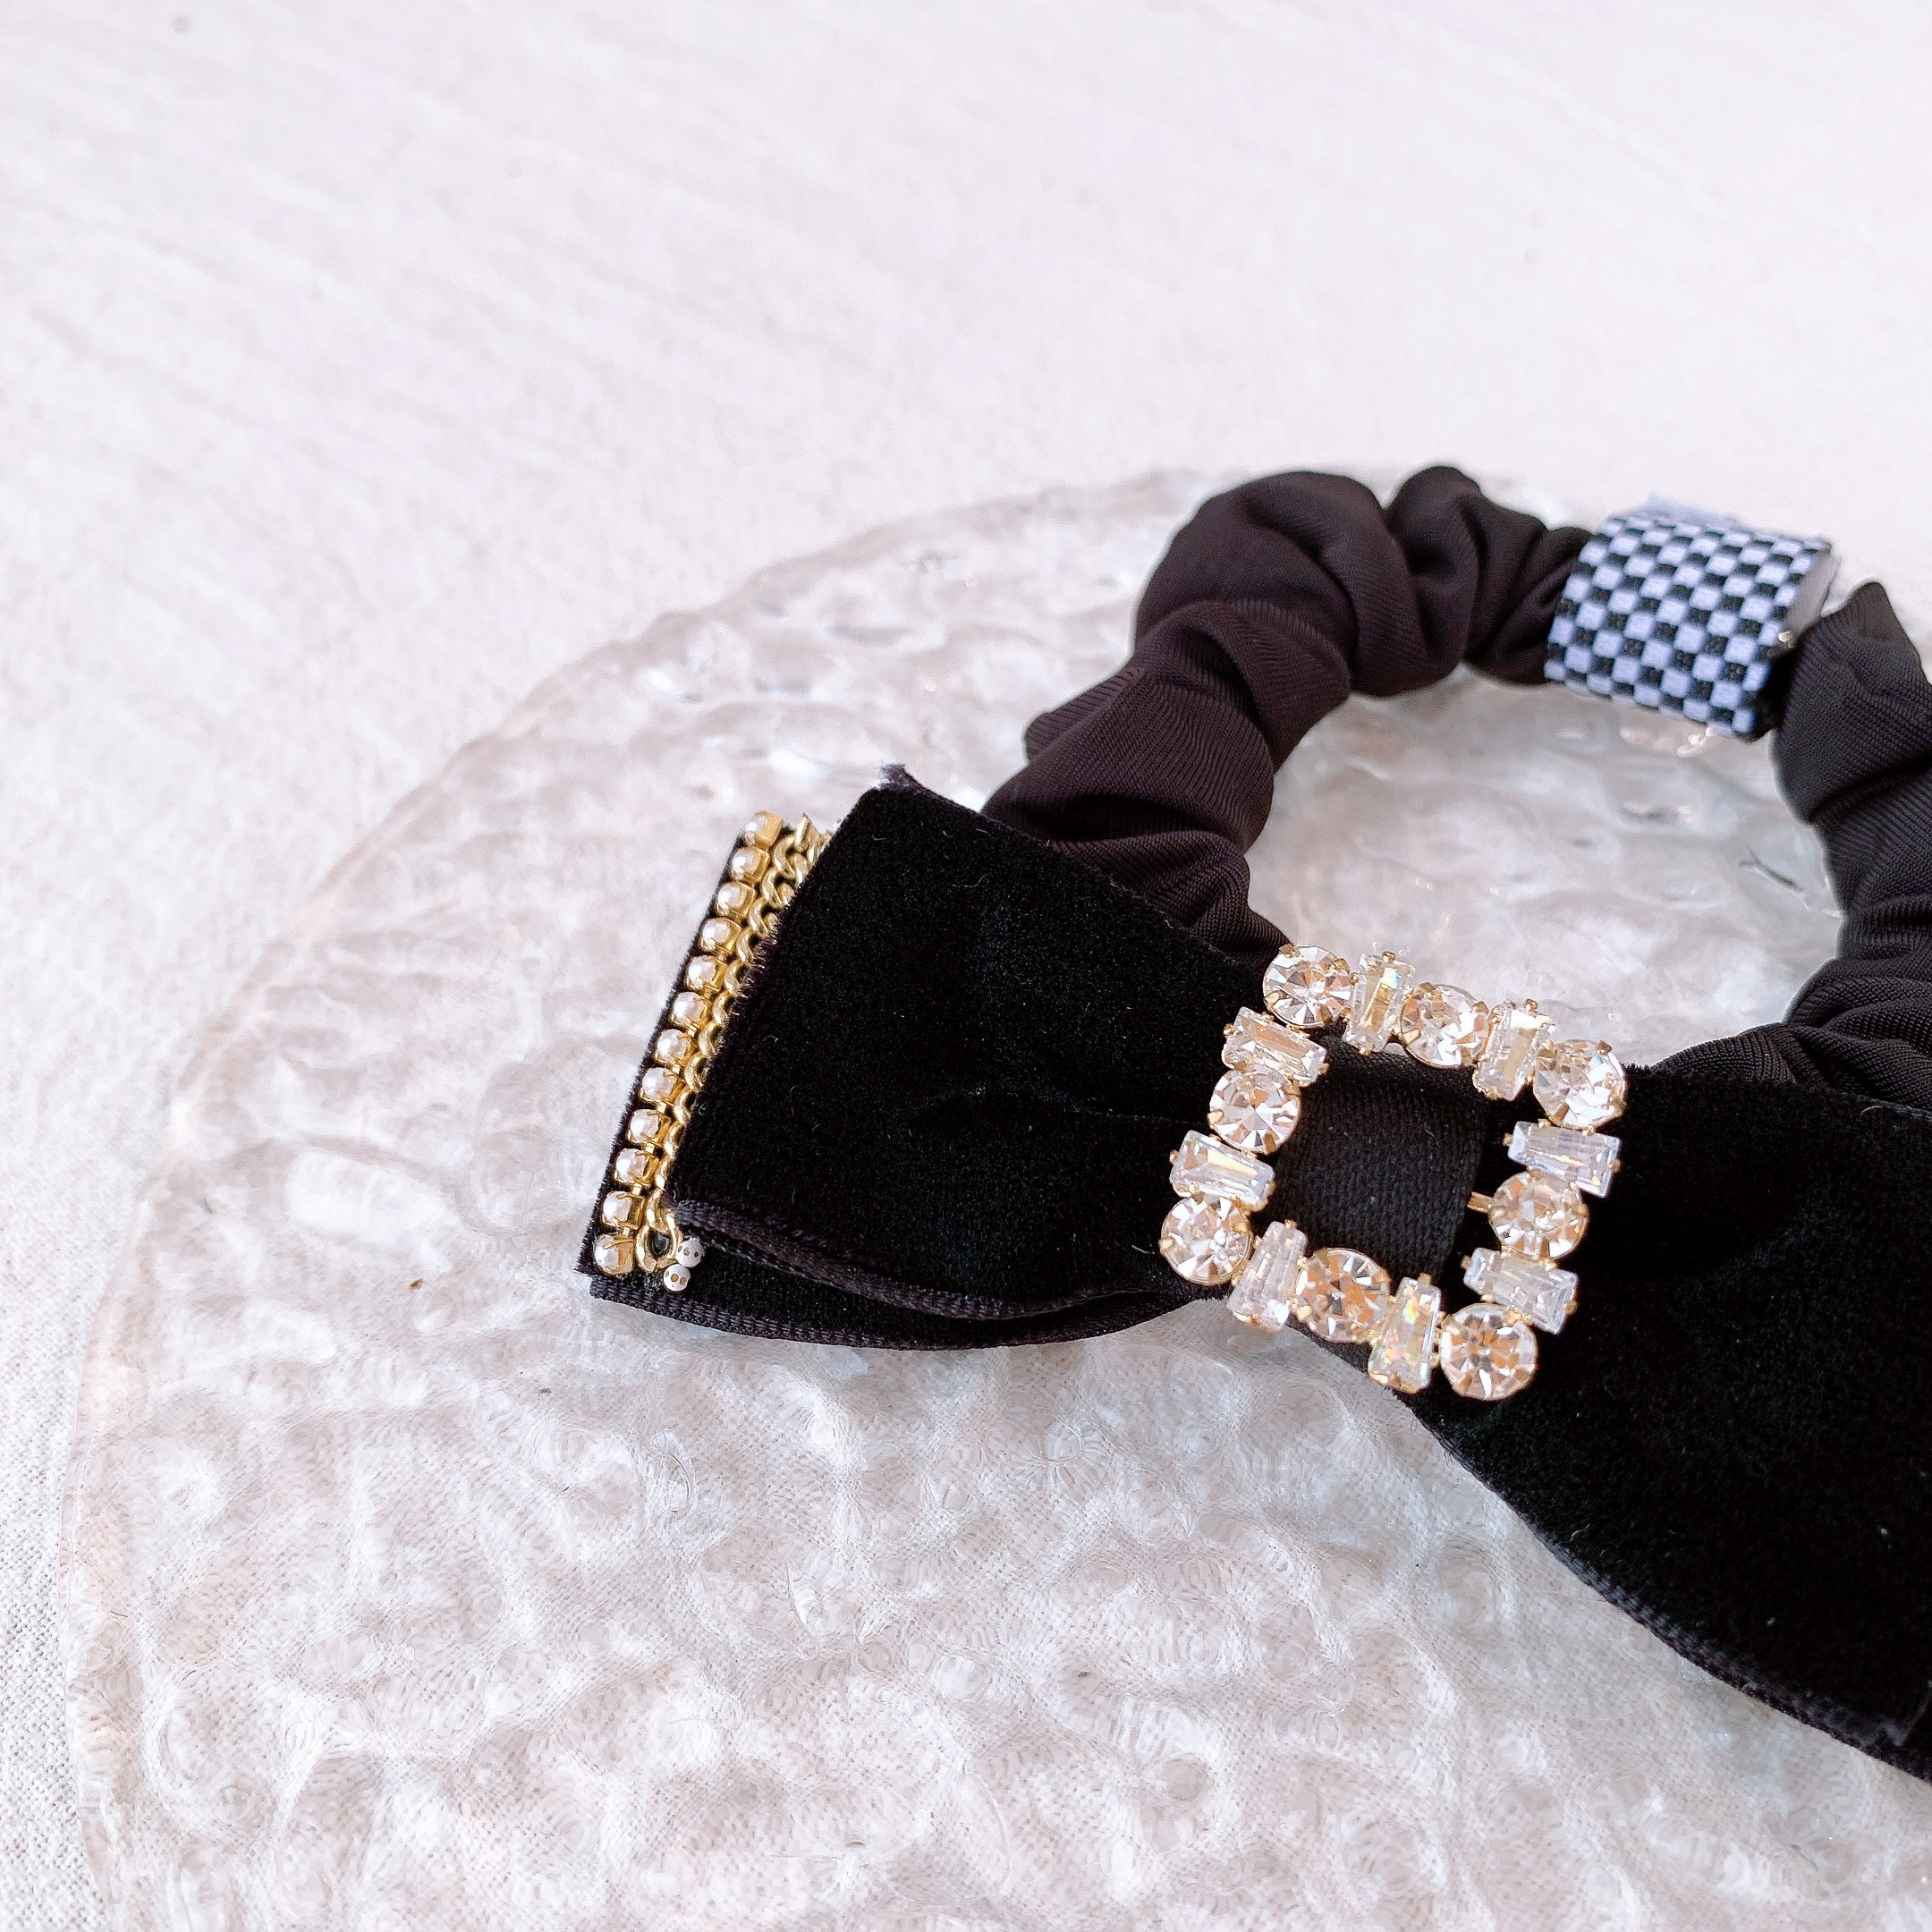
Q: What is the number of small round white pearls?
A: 12